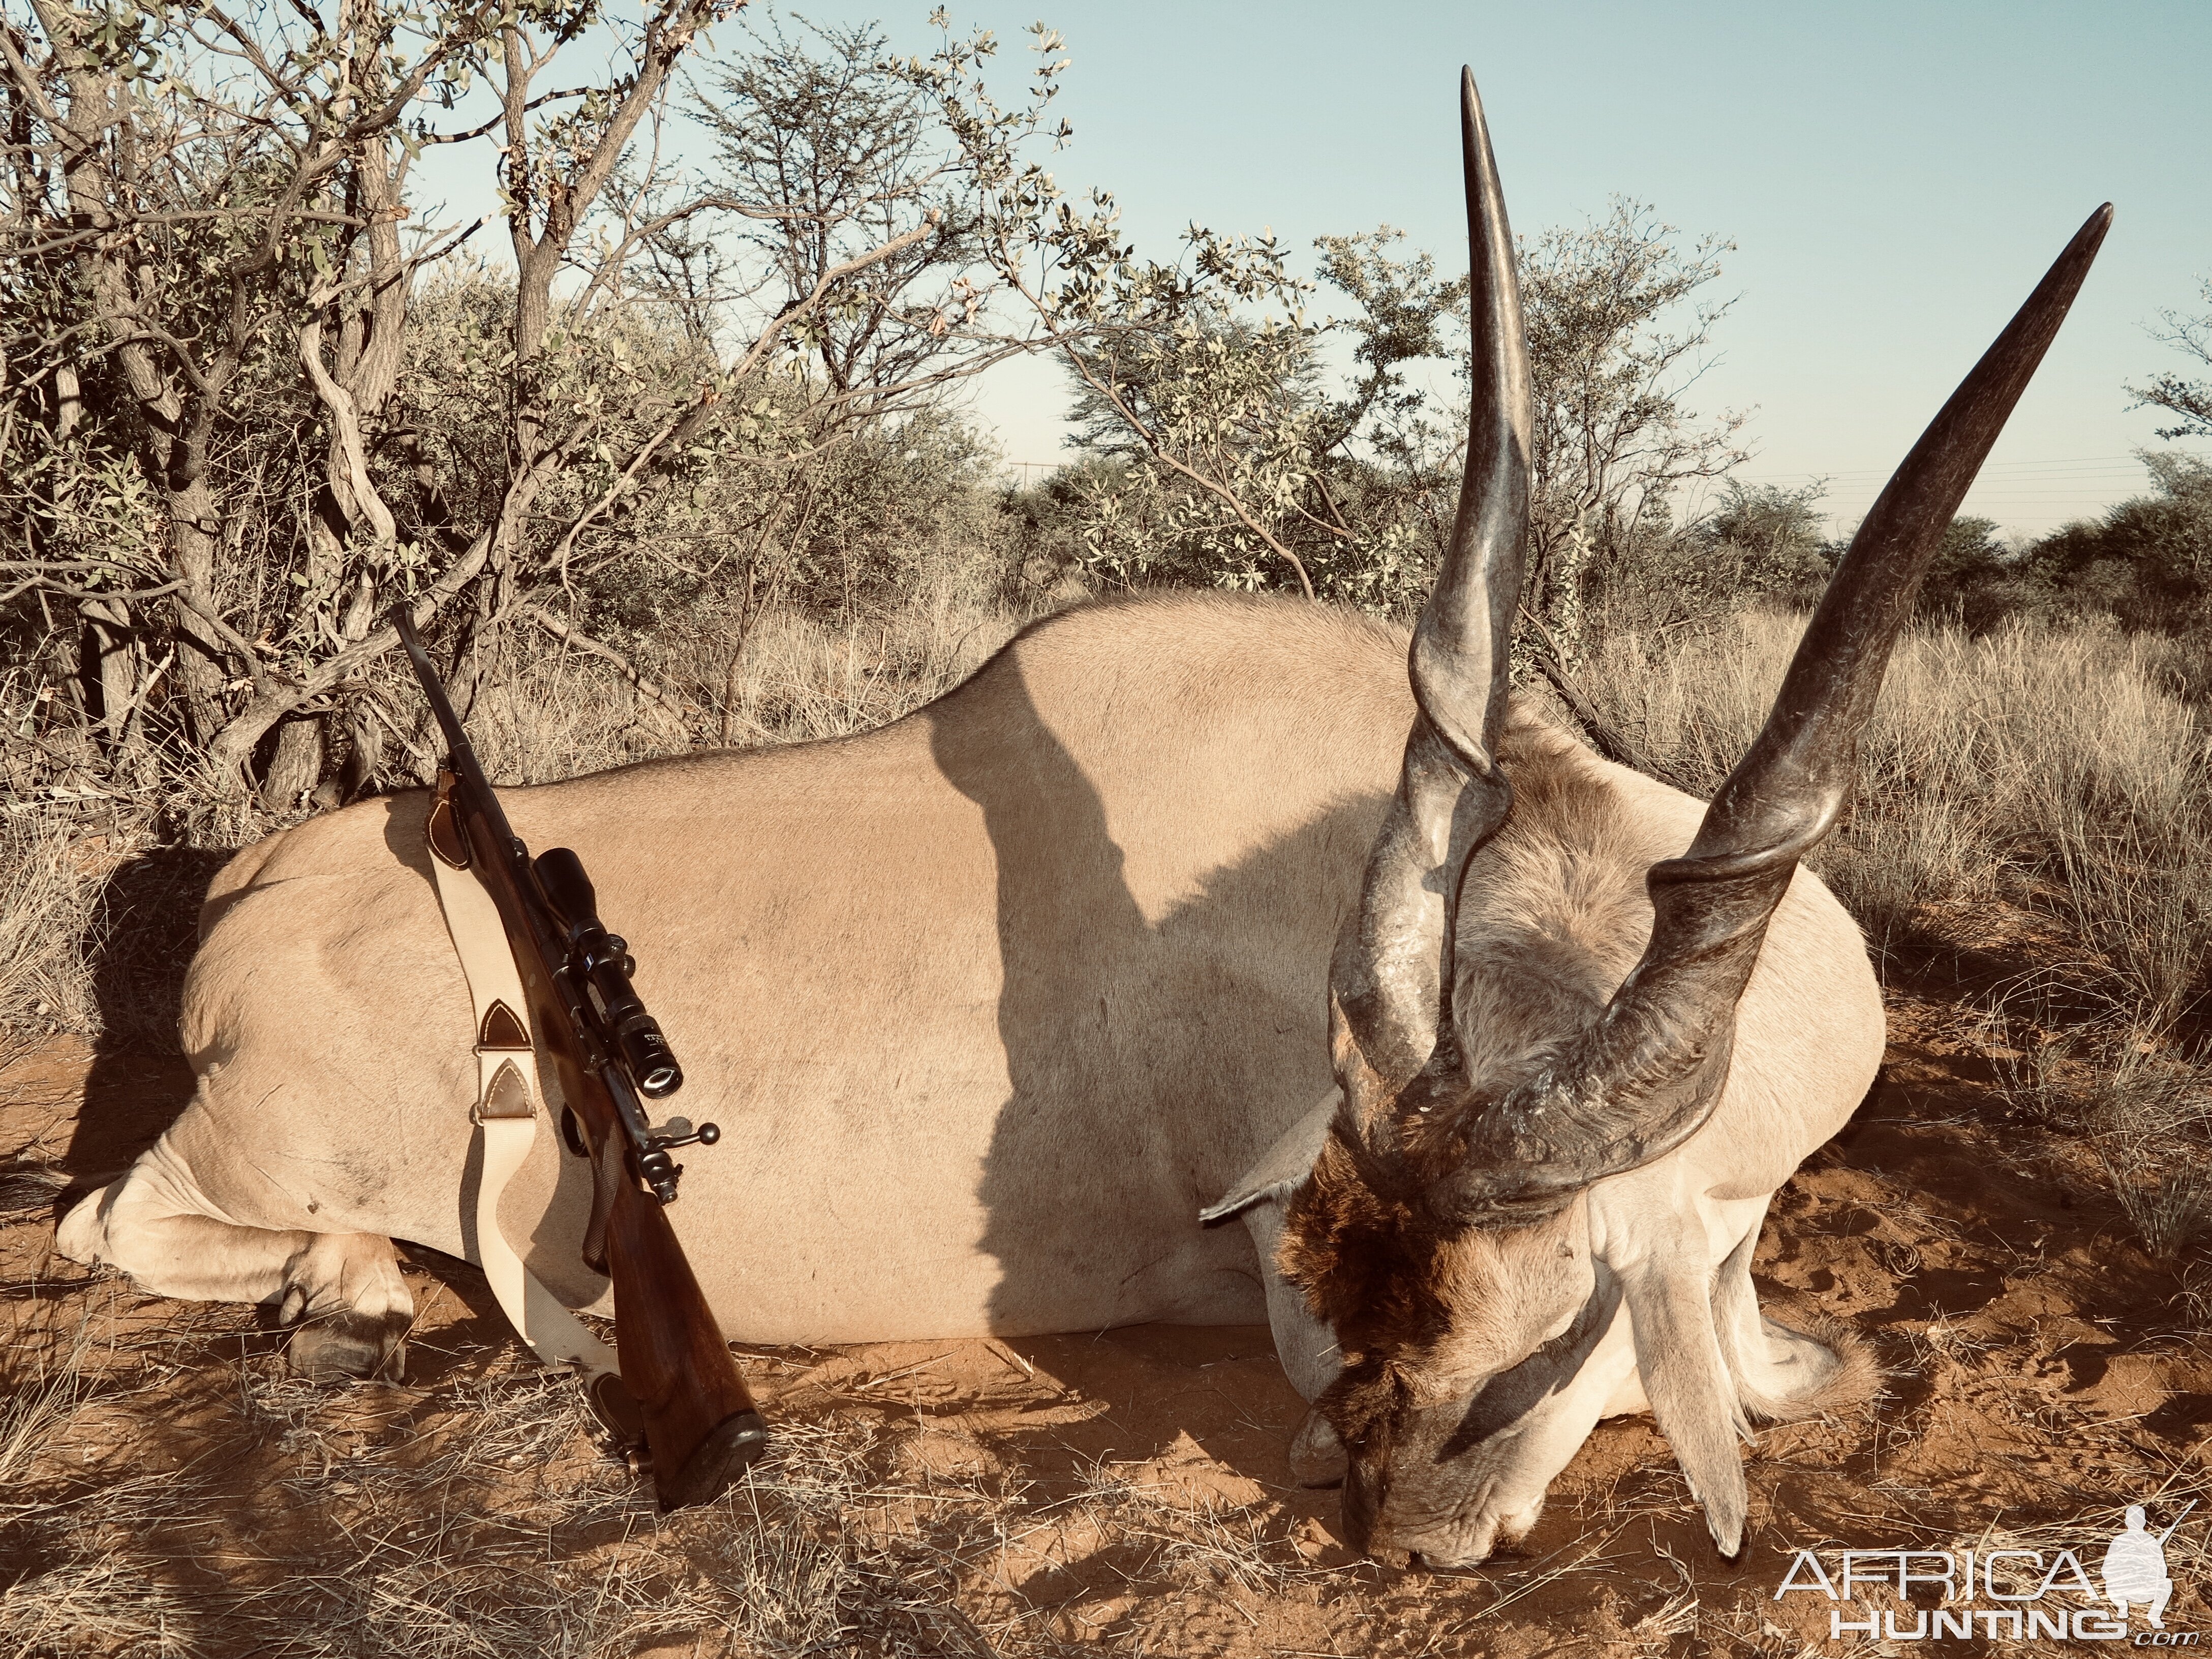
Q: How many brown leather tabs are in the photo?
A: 4